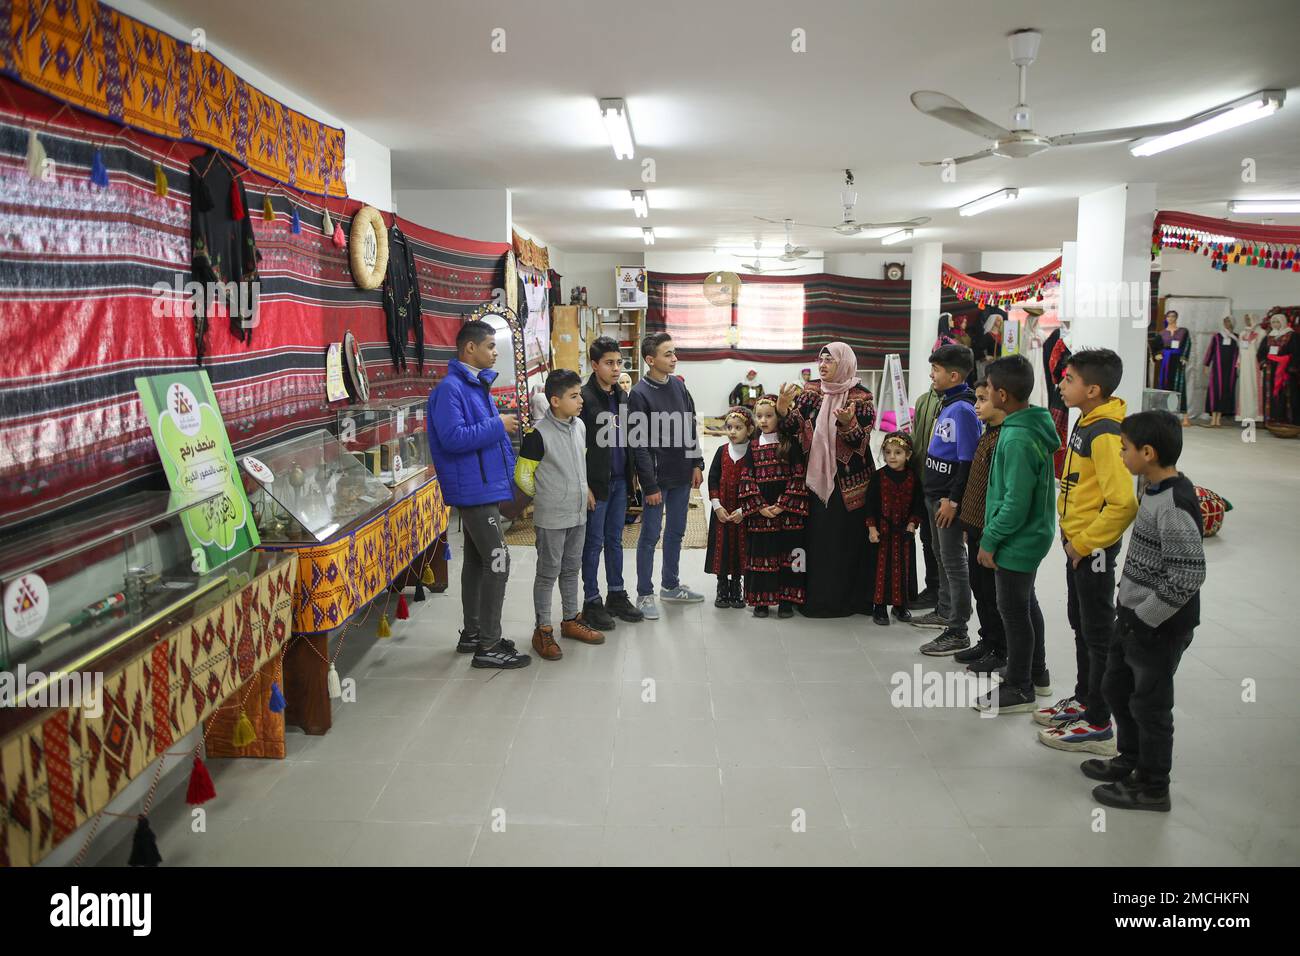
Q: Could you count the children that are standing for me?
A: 13